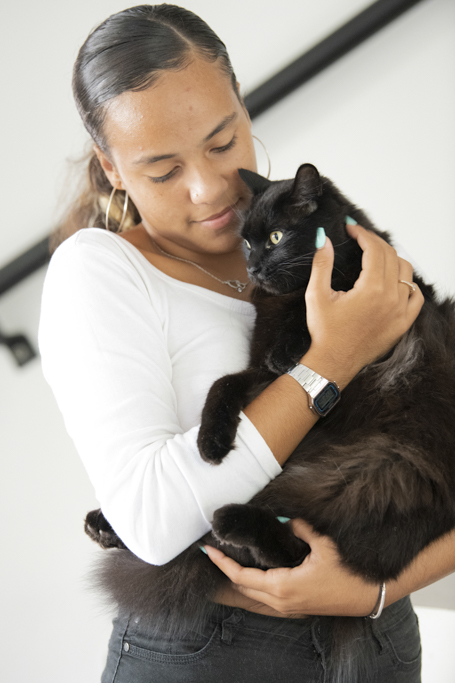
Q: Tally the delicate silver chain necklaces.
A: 1